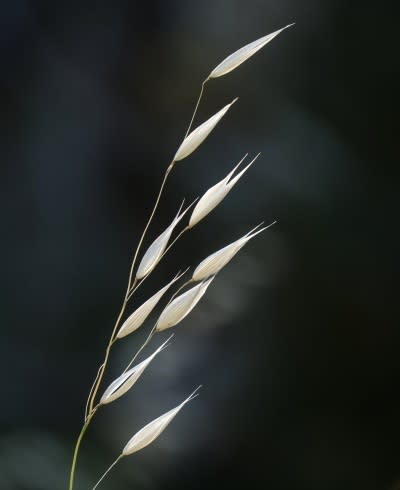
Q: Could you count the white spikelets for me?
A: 9